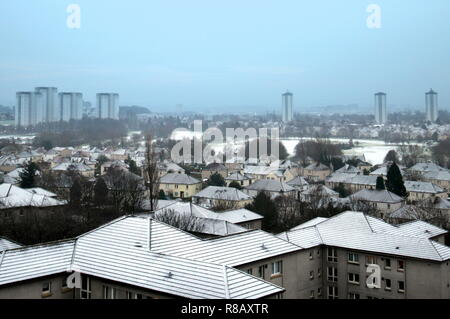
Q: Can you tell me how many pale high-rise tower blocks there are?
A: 7